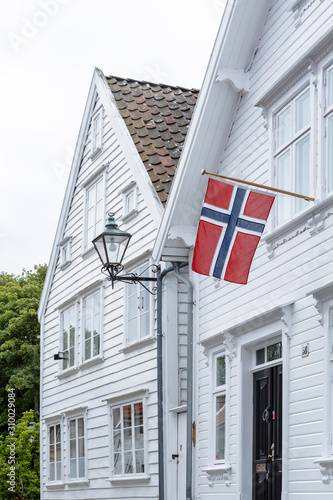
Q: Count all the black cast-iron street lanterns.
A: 1